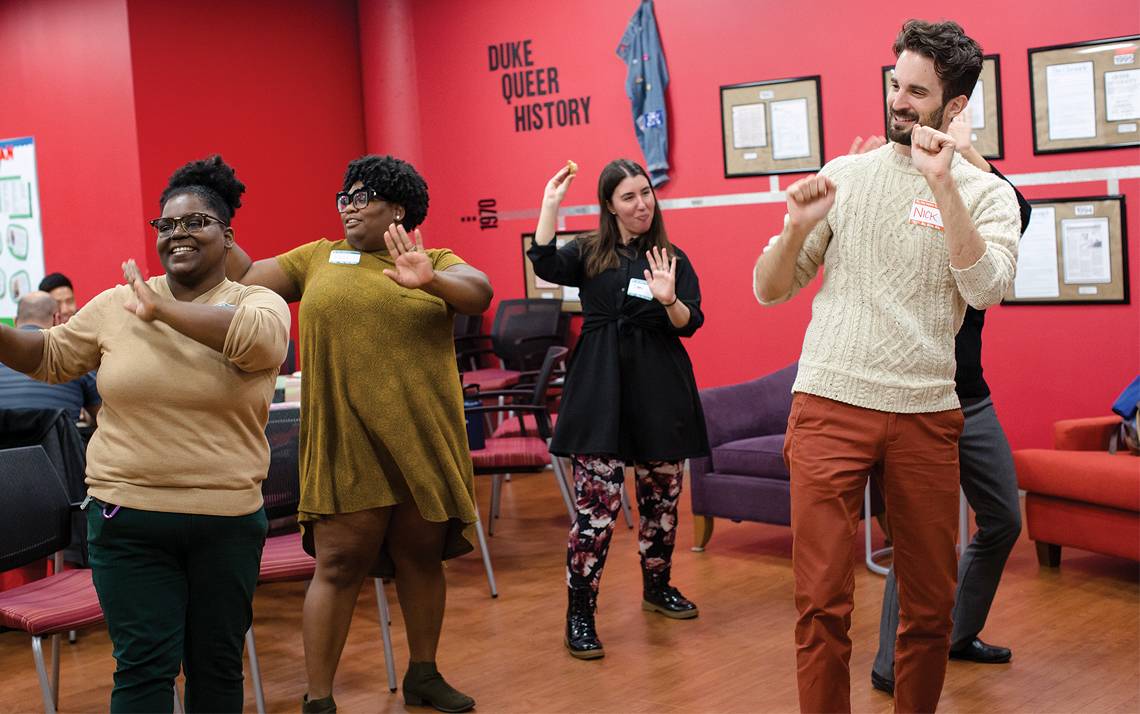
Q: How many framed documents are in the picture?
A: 5